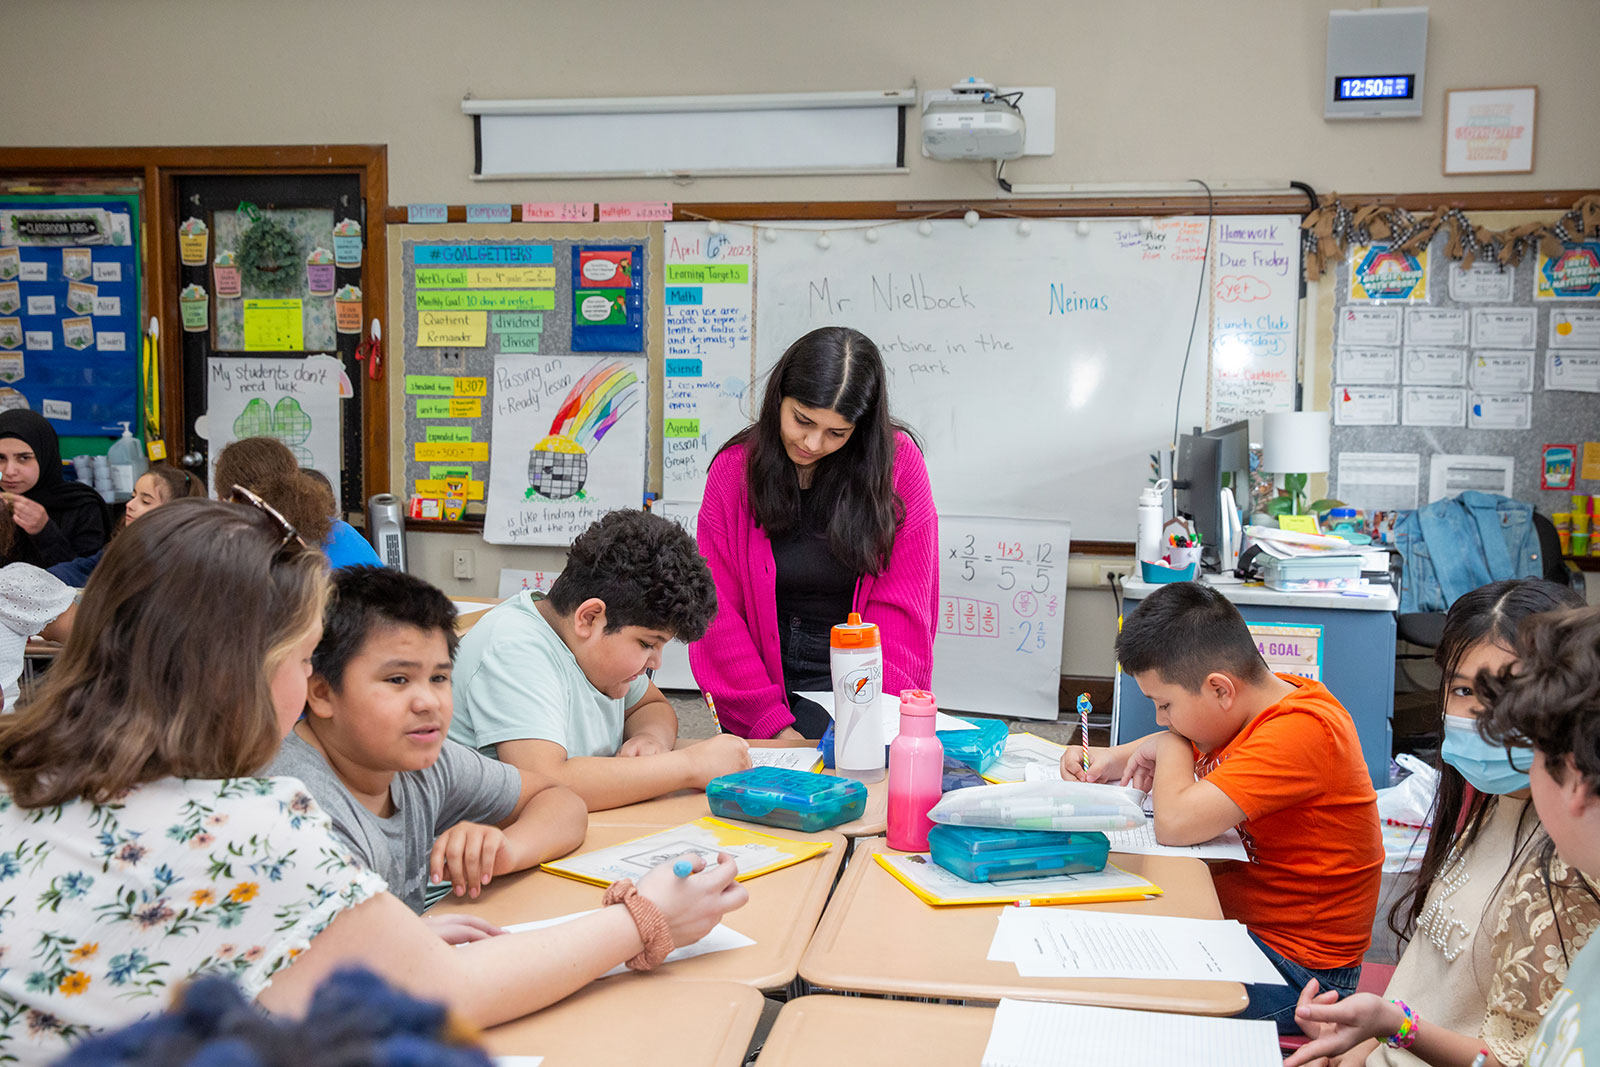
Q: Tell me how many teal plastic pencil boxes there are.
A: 3